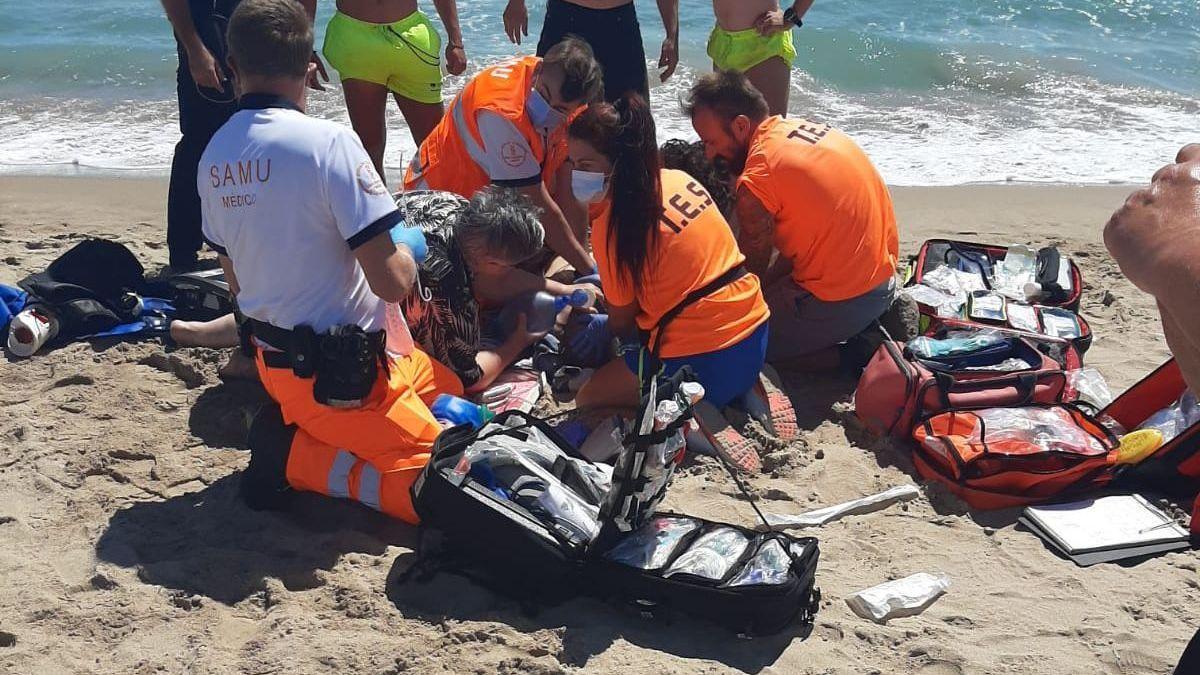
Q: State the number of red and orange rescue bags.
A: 4